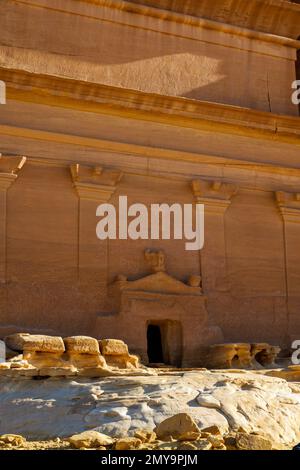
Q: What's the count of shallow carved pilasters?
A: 4